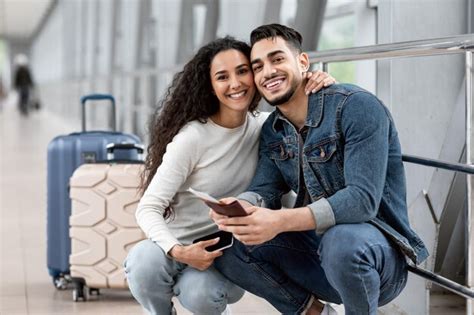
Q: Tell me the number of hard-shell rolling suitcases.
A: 2